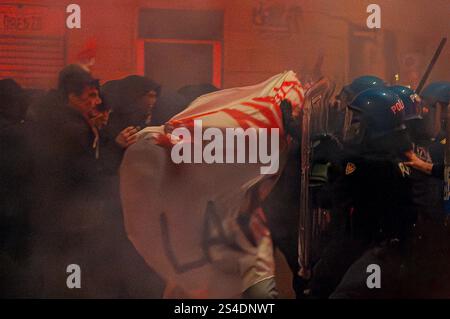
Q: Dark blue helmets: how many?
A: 4